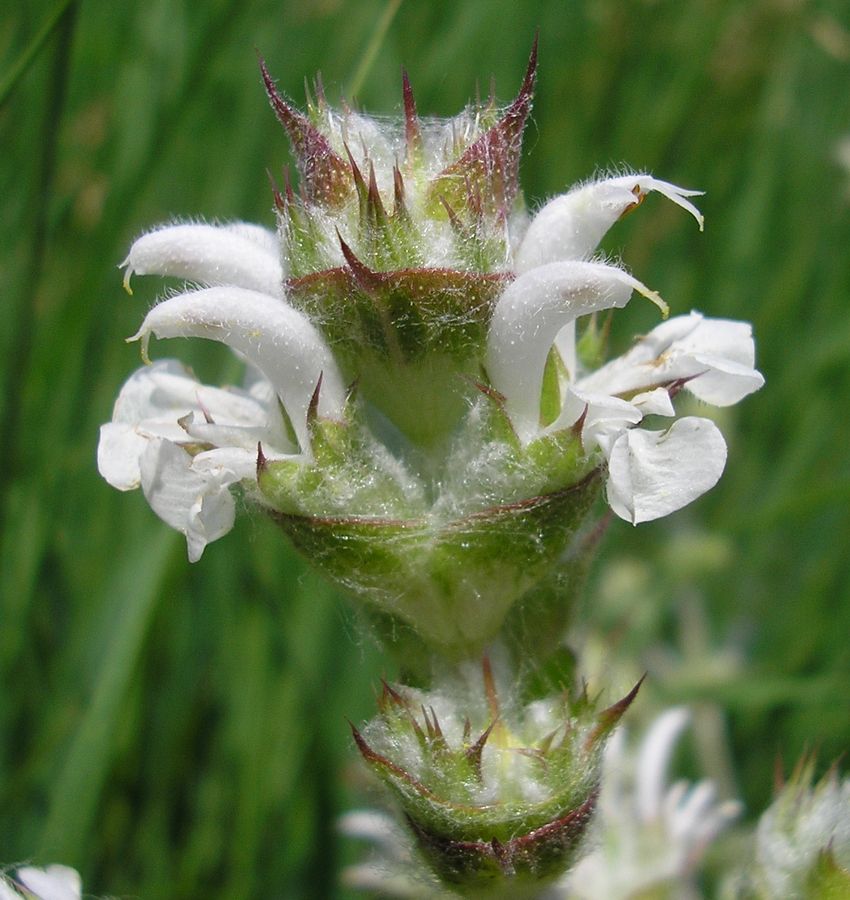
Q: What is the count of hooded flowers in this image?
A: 4